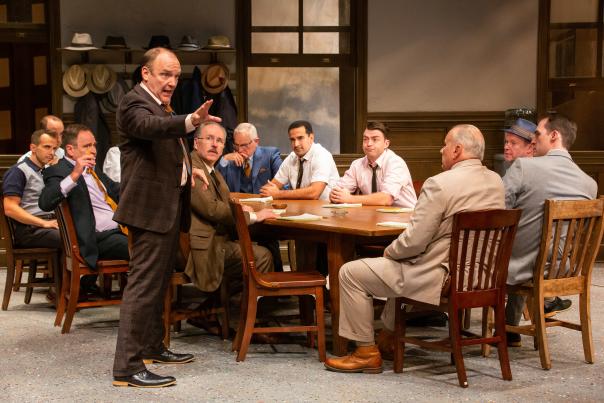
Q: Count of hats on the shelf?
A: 5